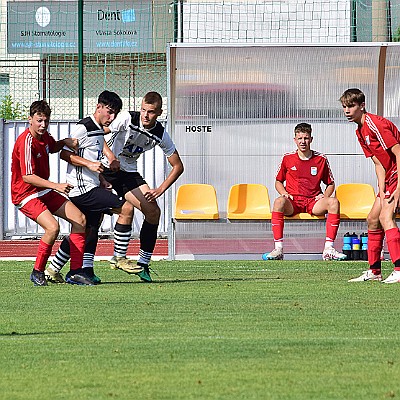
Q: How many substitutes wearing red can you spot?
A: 1